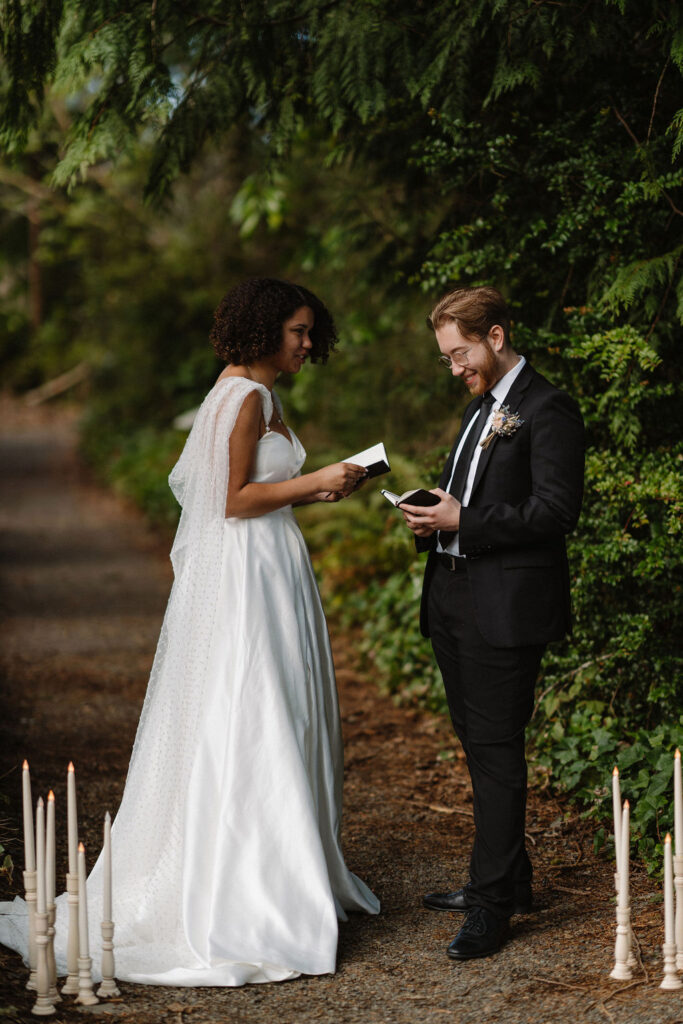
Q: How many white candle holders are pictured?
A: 10